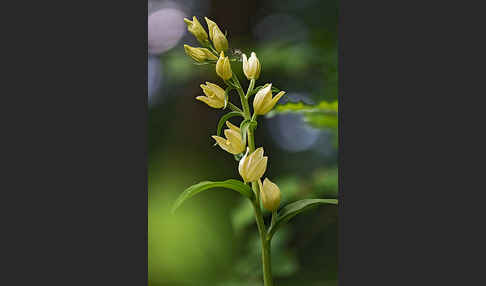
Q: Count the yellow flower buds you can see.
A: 10